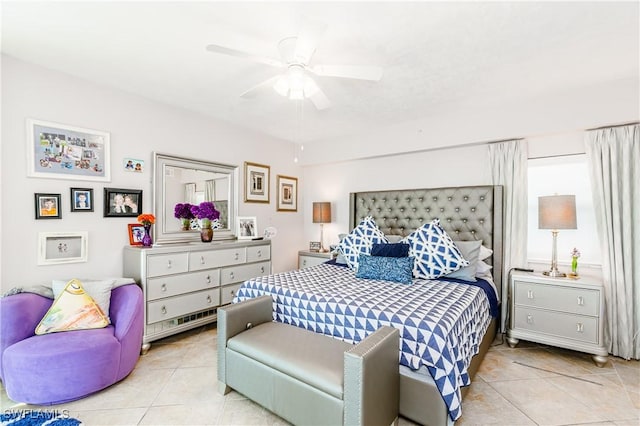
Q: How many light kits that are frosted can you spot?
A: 1